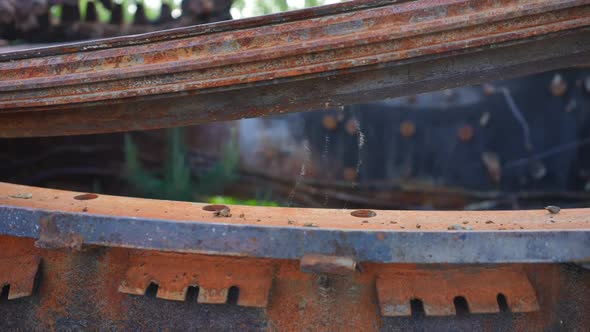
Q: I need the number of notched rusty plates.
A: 3